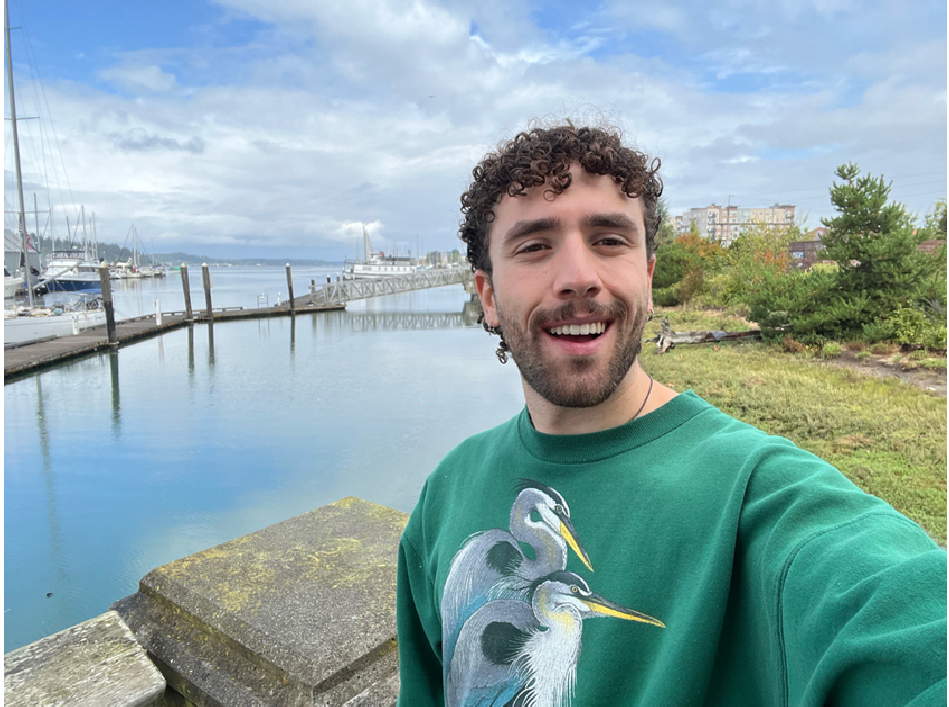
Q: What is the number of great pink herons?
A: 0